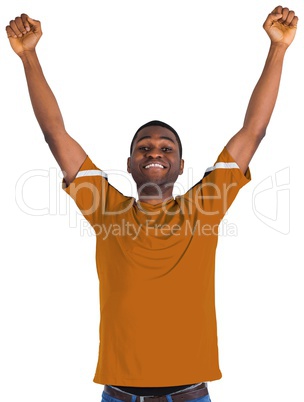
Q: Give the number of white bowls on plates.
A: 0